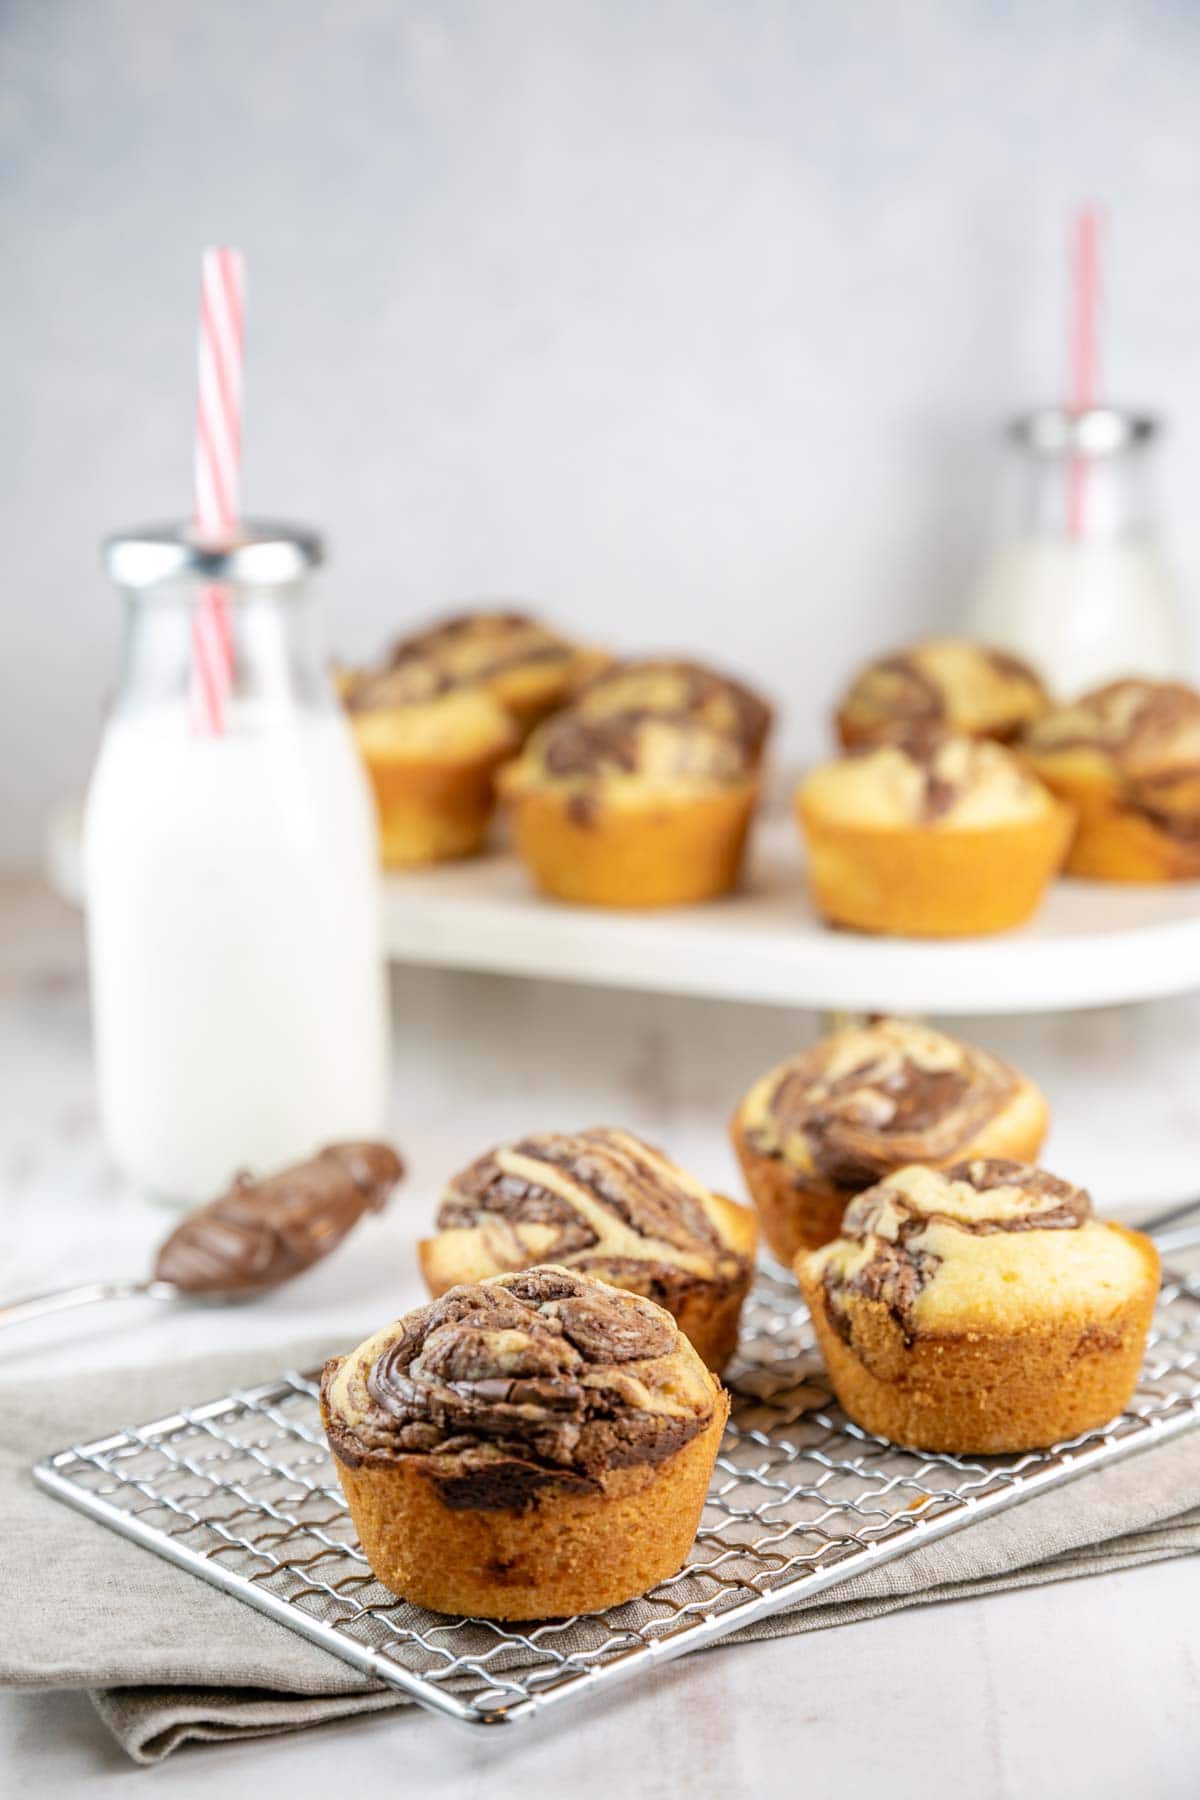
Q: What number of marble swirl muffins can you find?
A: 11